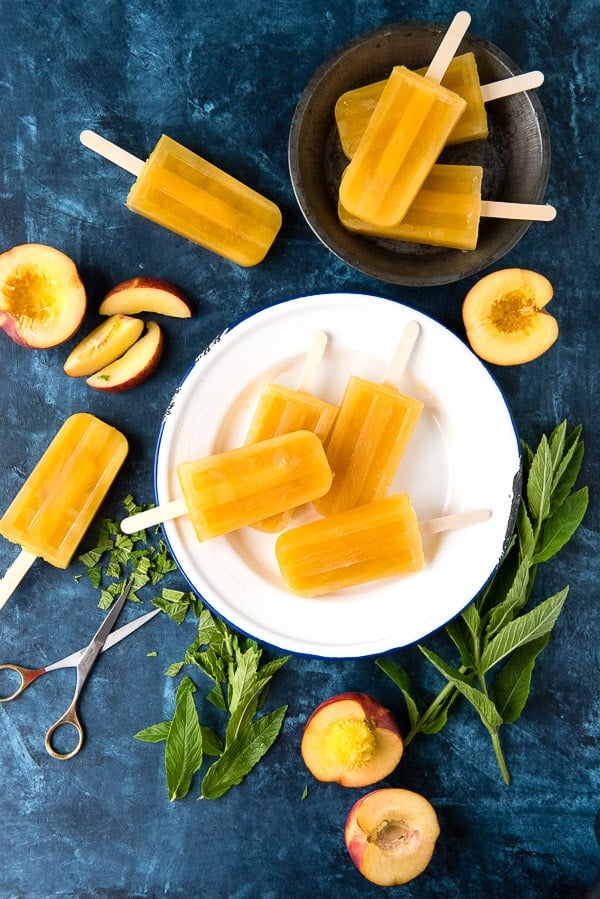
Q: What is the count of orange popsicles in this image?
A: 9